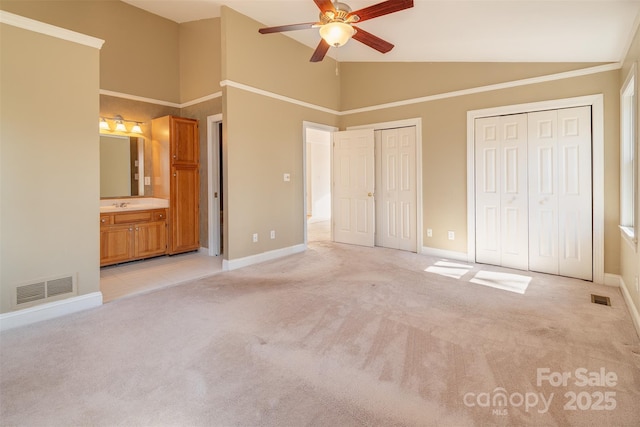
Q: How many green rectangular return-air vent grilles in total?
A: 0